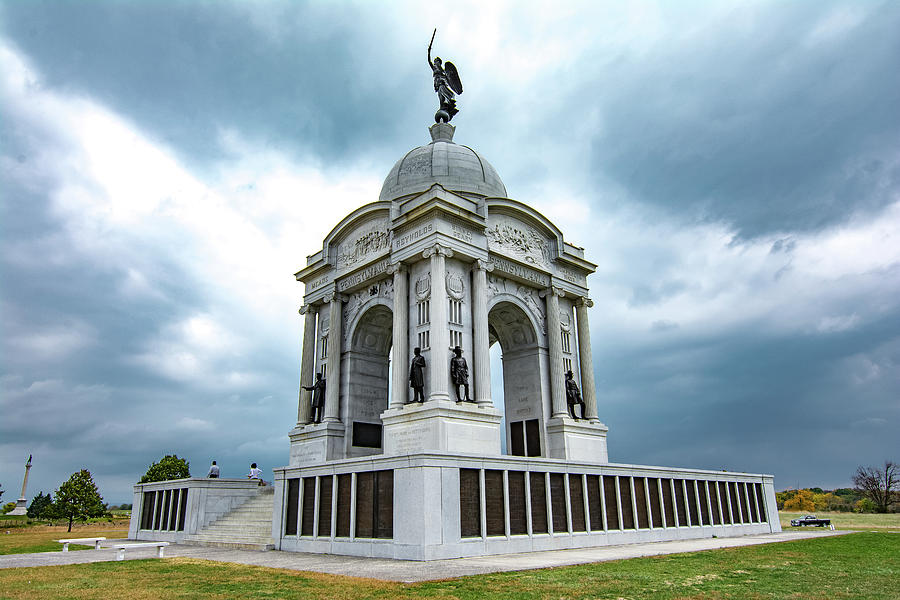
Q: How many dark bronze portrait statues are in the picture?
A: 4